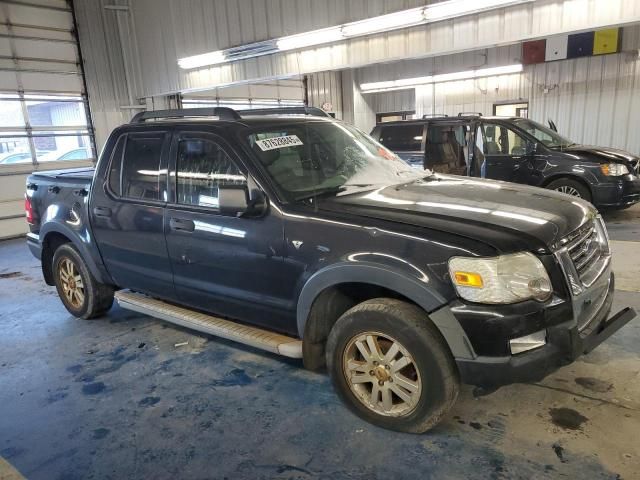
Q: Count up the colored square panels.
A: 4